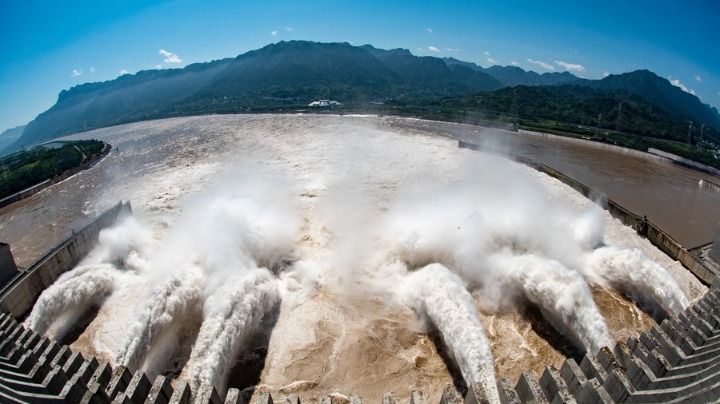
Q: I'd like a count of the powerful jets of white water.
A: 6